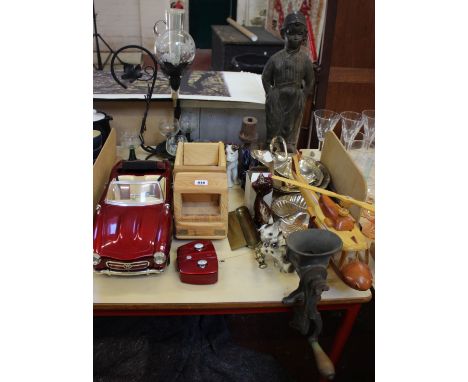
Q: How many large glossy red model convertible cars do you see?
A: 1